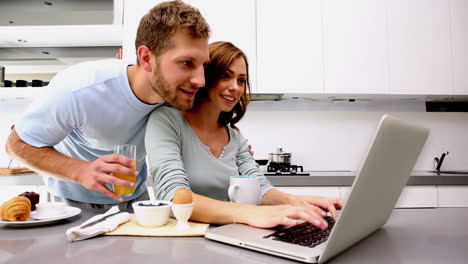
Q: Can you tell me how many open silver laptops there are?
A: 1